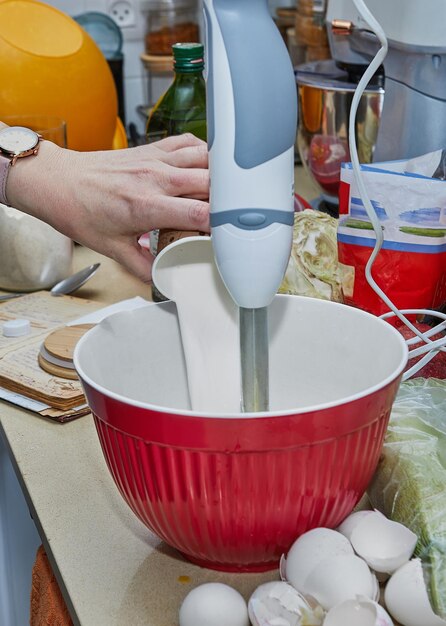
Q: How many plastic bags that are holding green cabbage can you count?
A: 1